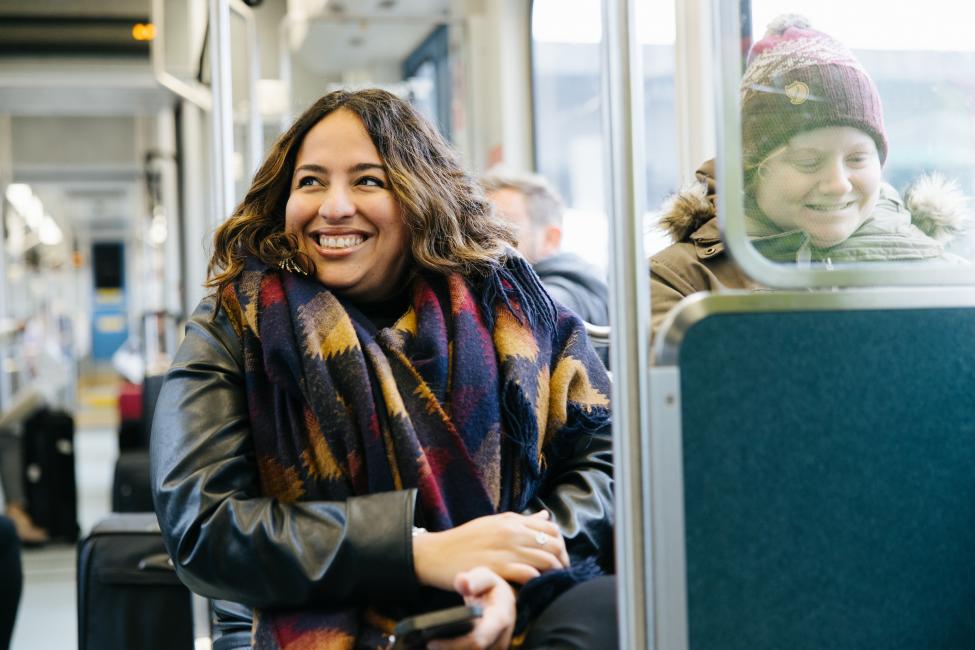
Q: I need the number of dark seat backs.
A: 1